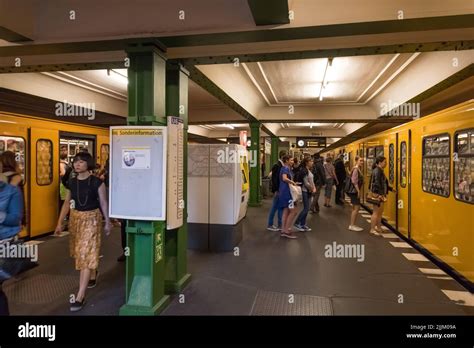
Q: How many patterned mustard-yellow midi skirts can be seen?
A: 1